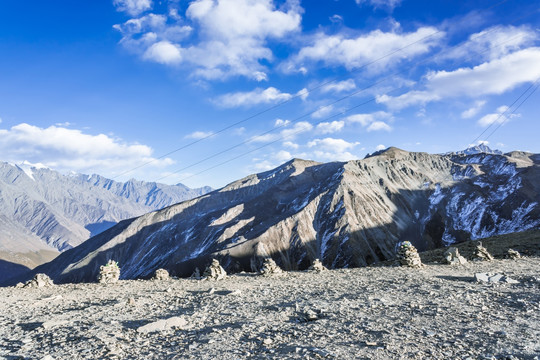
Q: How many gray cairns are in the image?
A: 10